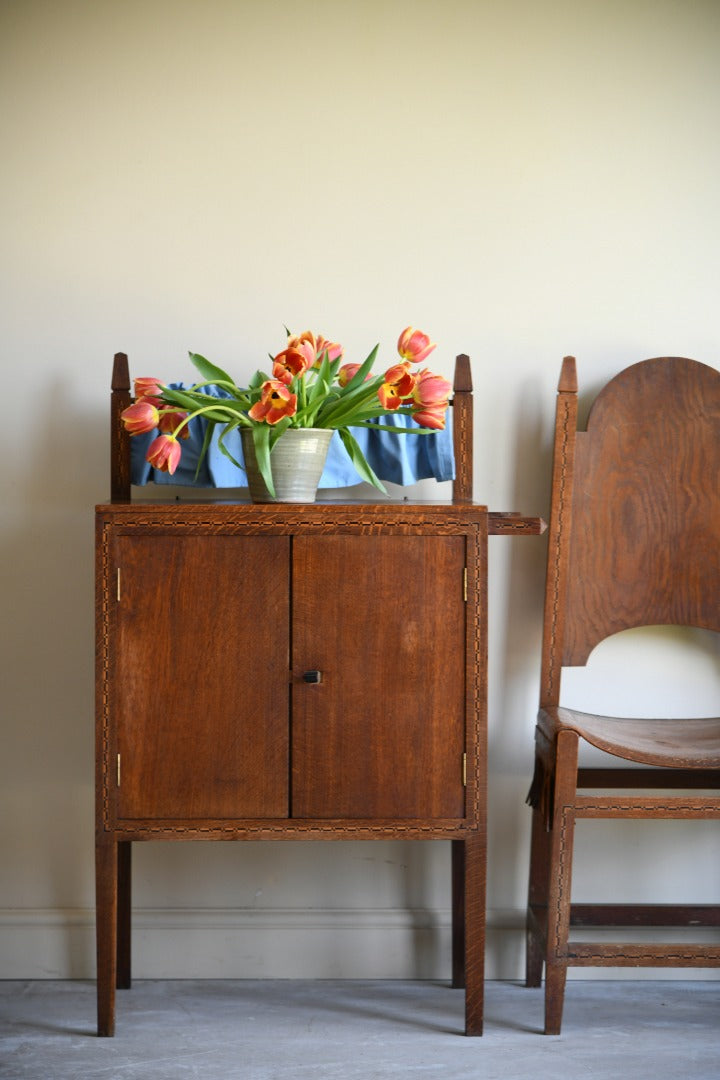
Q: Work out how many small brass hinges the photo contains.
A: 4